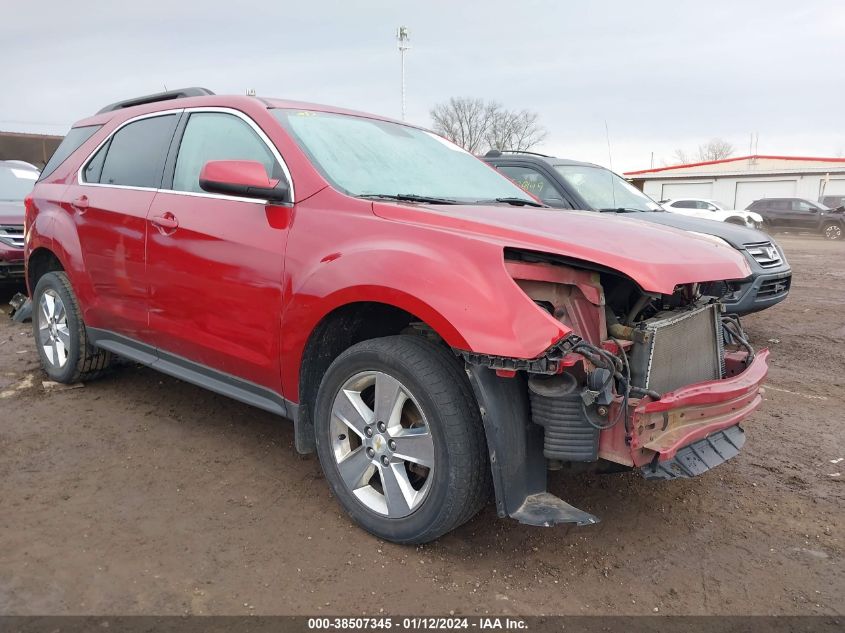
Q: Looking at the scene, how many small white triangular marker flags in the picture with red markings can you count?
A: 0